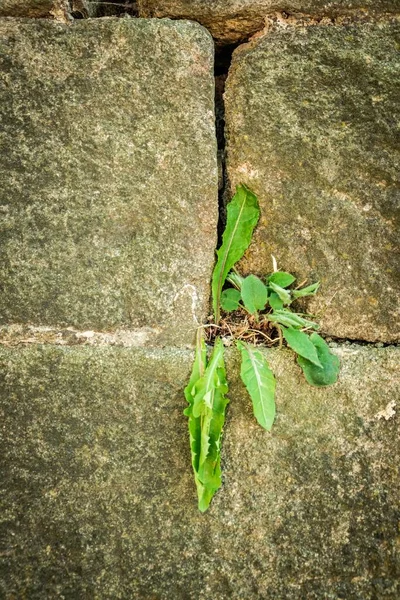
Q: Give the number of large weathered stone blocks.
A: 3